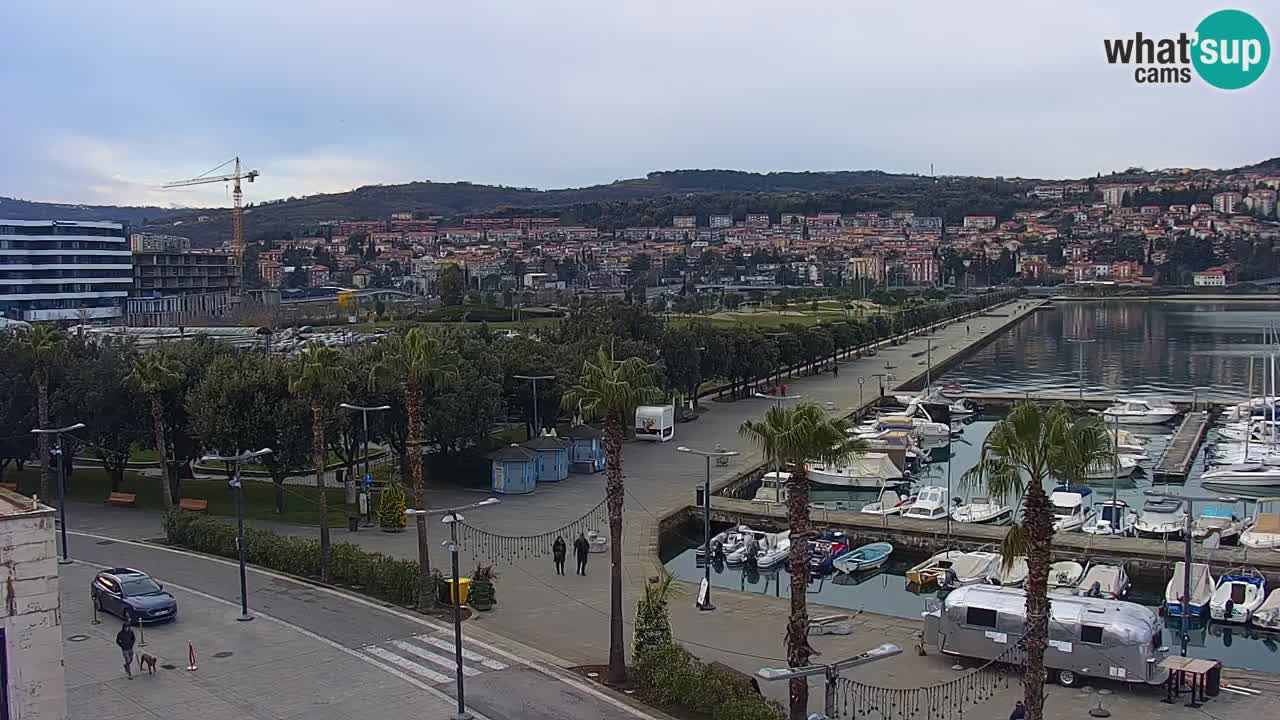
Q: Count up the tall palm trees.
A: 7